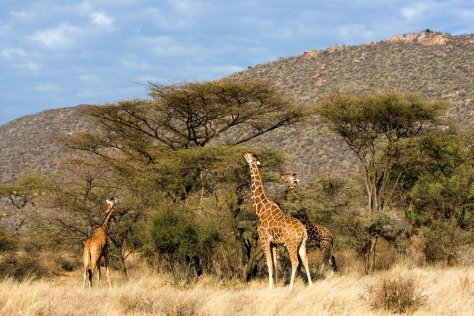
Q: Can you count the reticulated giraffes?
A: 3